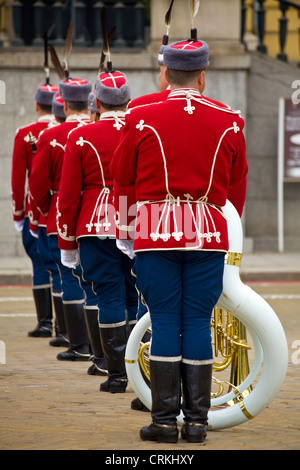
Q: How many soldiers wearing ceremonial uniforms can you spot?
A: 7